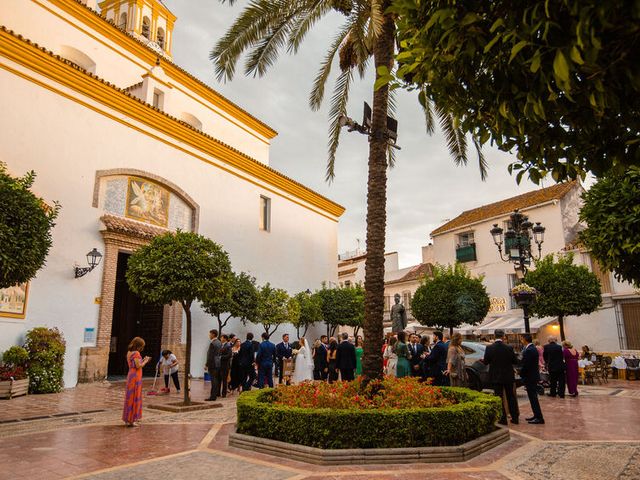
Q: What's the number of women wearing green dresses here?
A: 2